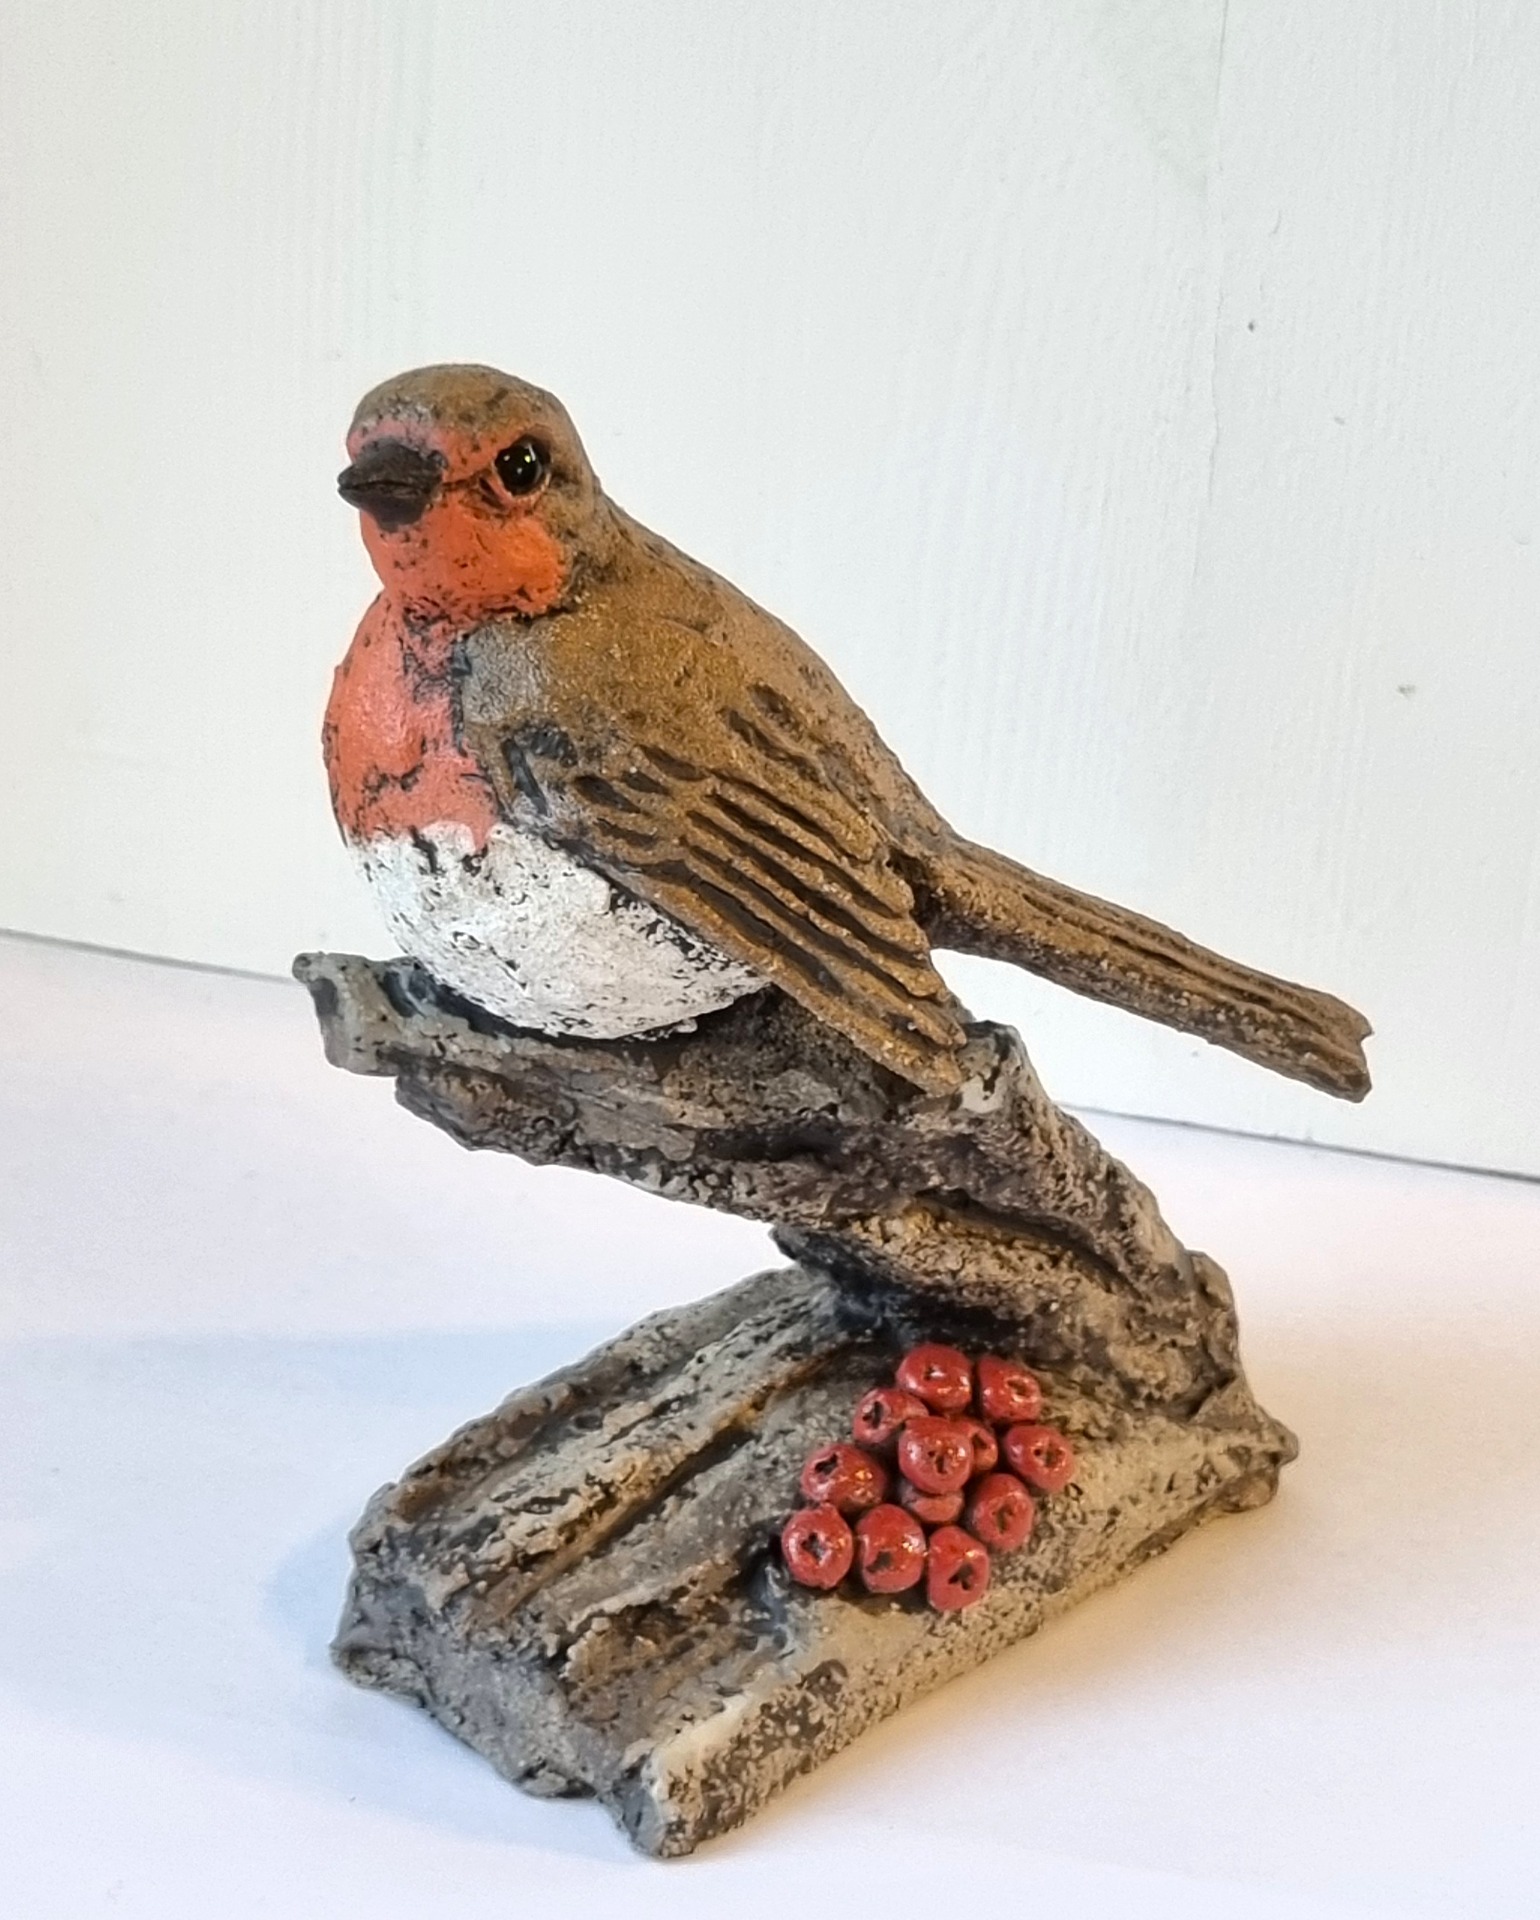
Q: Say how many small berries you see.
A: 12